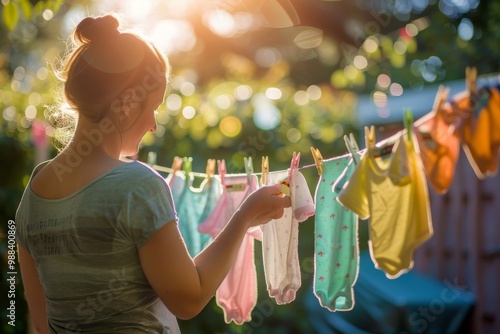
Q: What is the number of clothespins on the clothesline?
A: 14